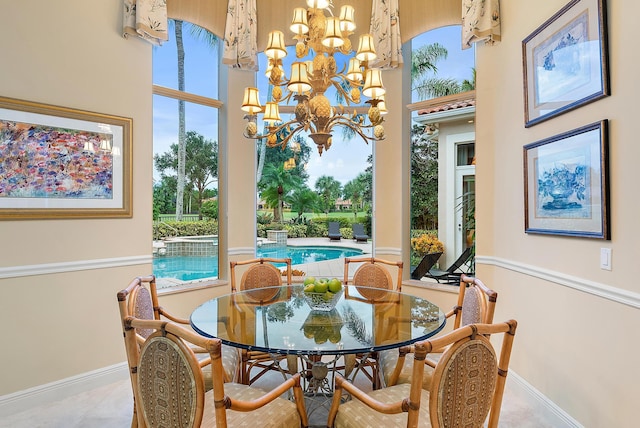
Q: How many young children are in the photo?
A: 0